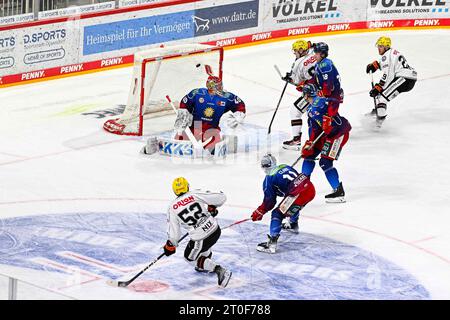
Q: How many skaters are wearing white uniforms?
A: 3